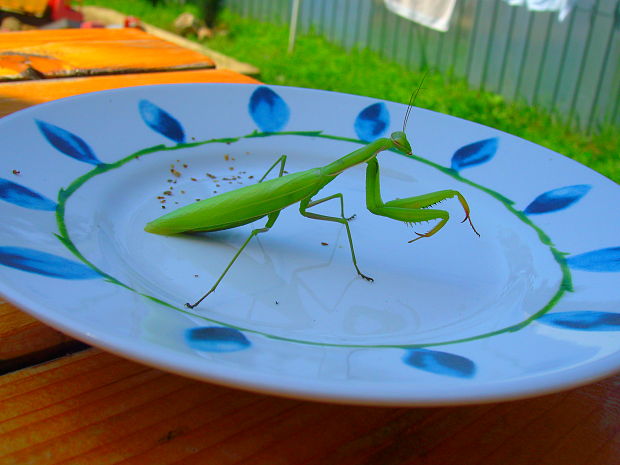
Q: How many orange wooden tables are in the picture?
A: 1